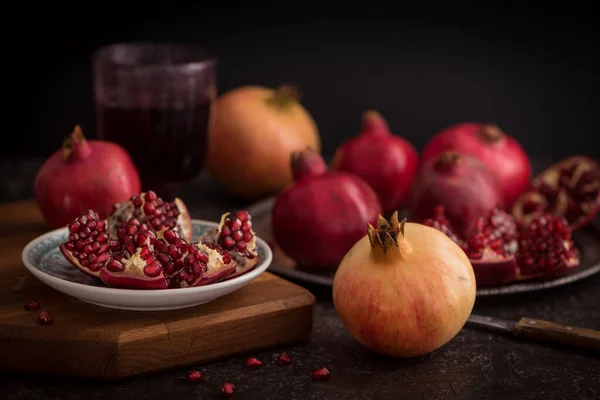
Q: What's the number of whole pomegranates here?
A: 7